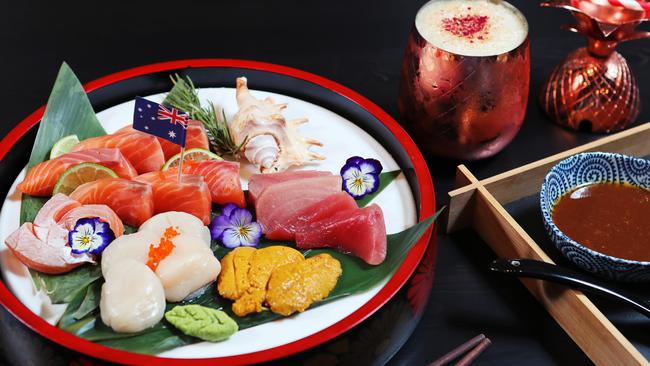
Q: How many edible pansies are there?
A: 3